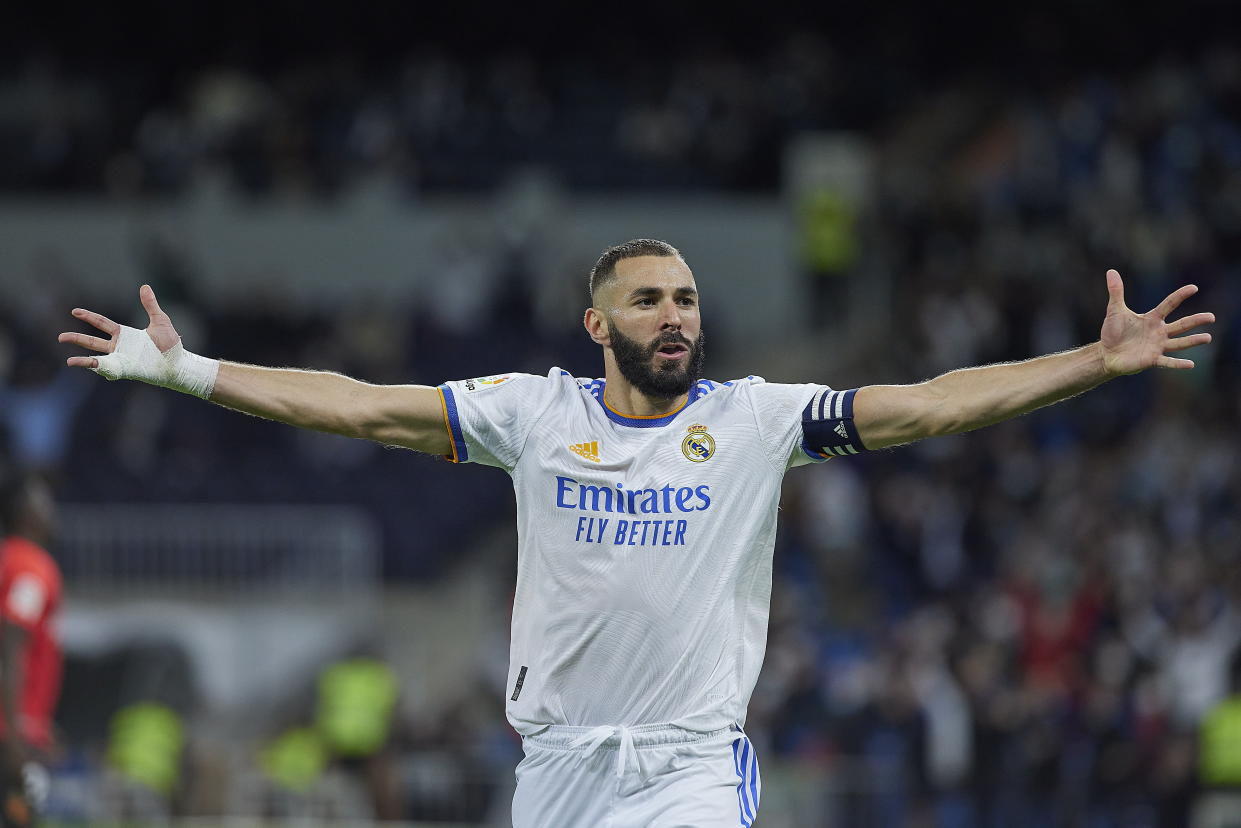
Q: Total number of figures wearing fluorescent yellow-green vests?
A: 5